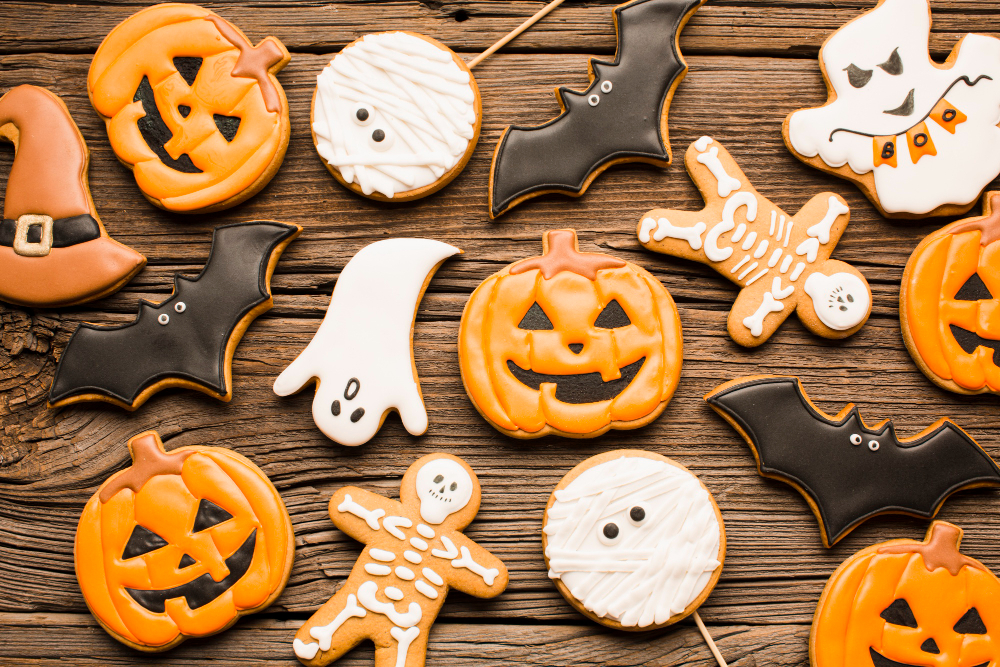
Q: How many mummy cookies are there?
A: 2